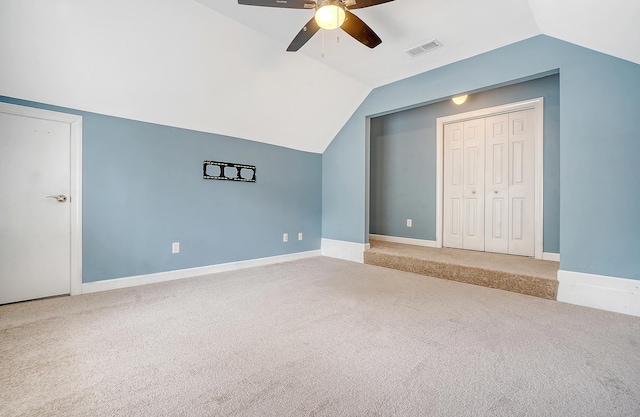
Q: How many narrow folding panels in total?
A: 4